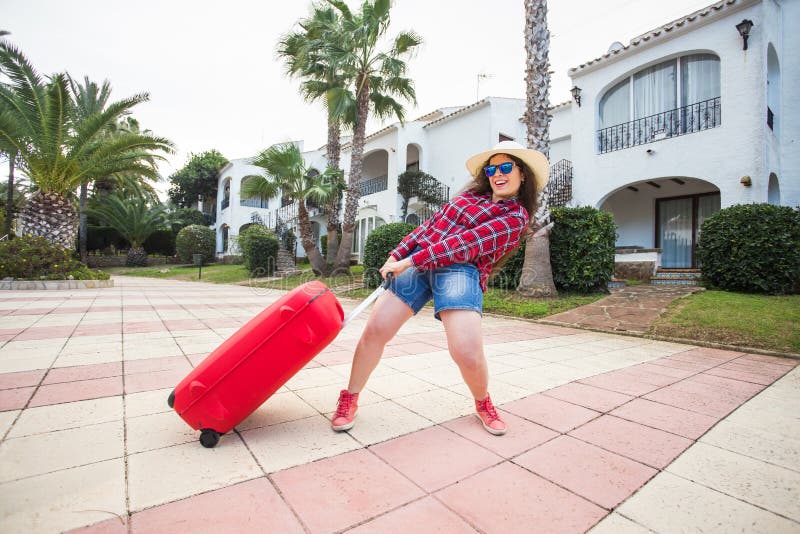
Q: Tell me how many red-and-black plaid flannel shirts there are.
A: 1